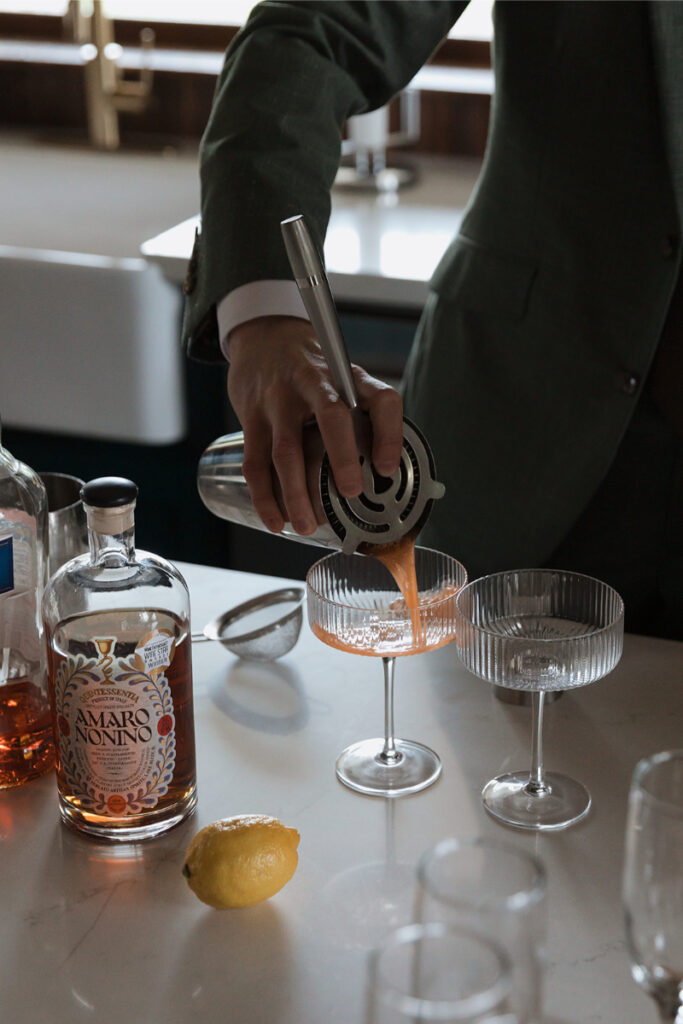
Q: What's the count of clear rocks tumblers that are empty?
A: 2